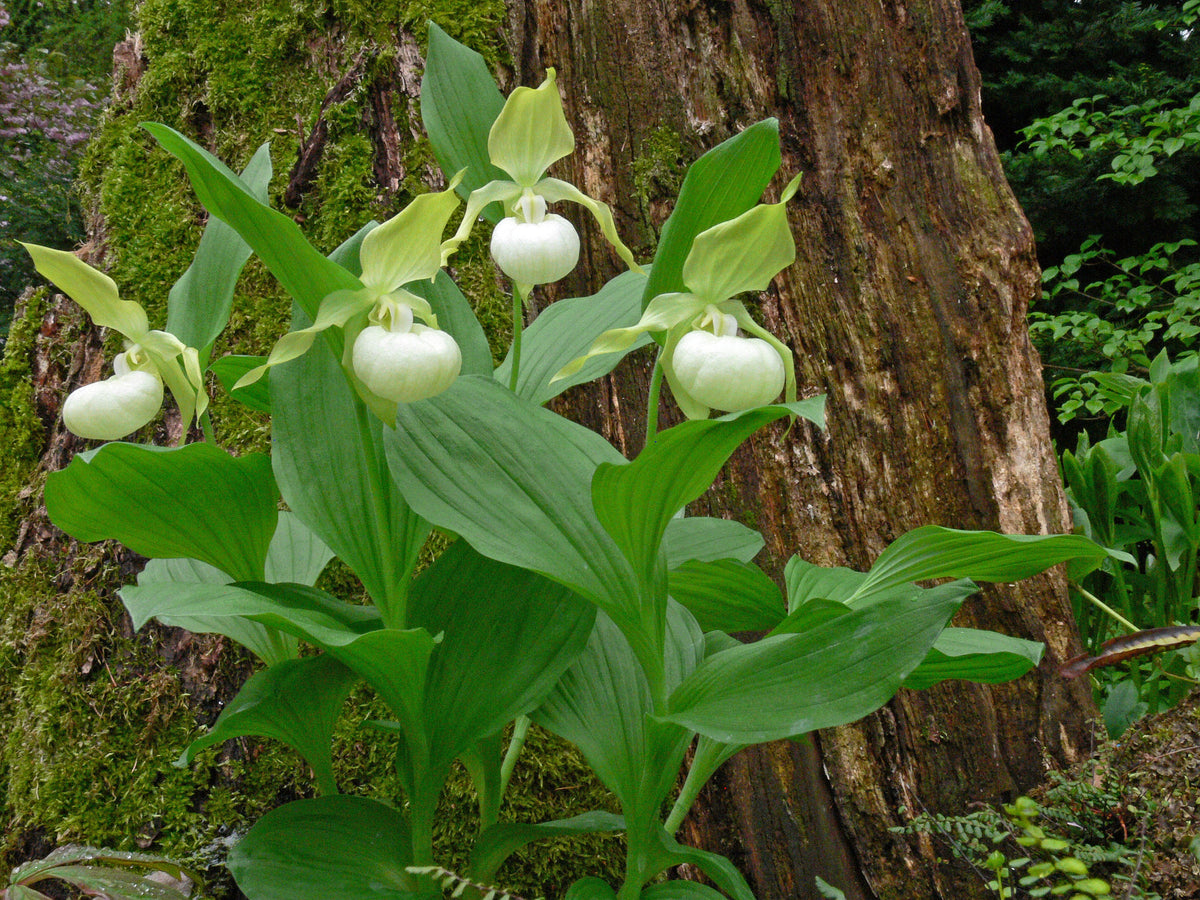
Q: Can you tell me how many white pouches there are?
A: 4